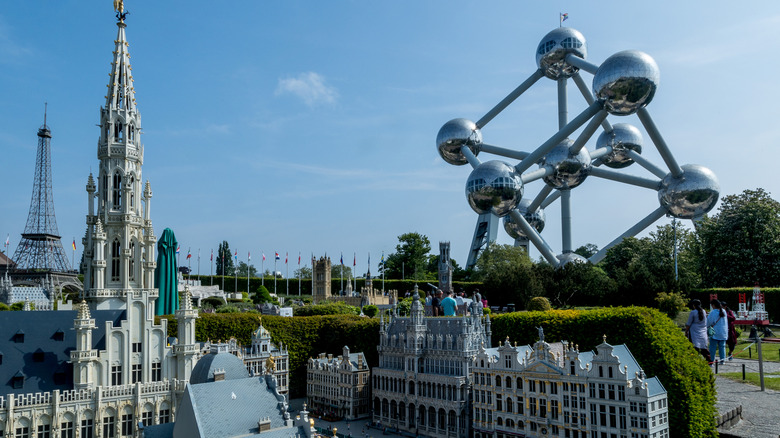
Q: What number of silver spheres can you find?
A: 9